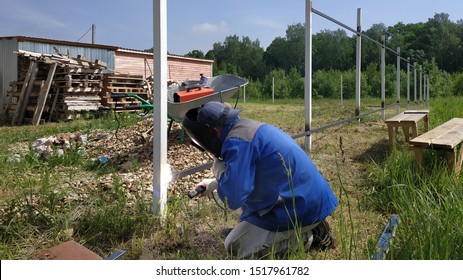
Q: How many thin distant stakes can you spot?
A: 3